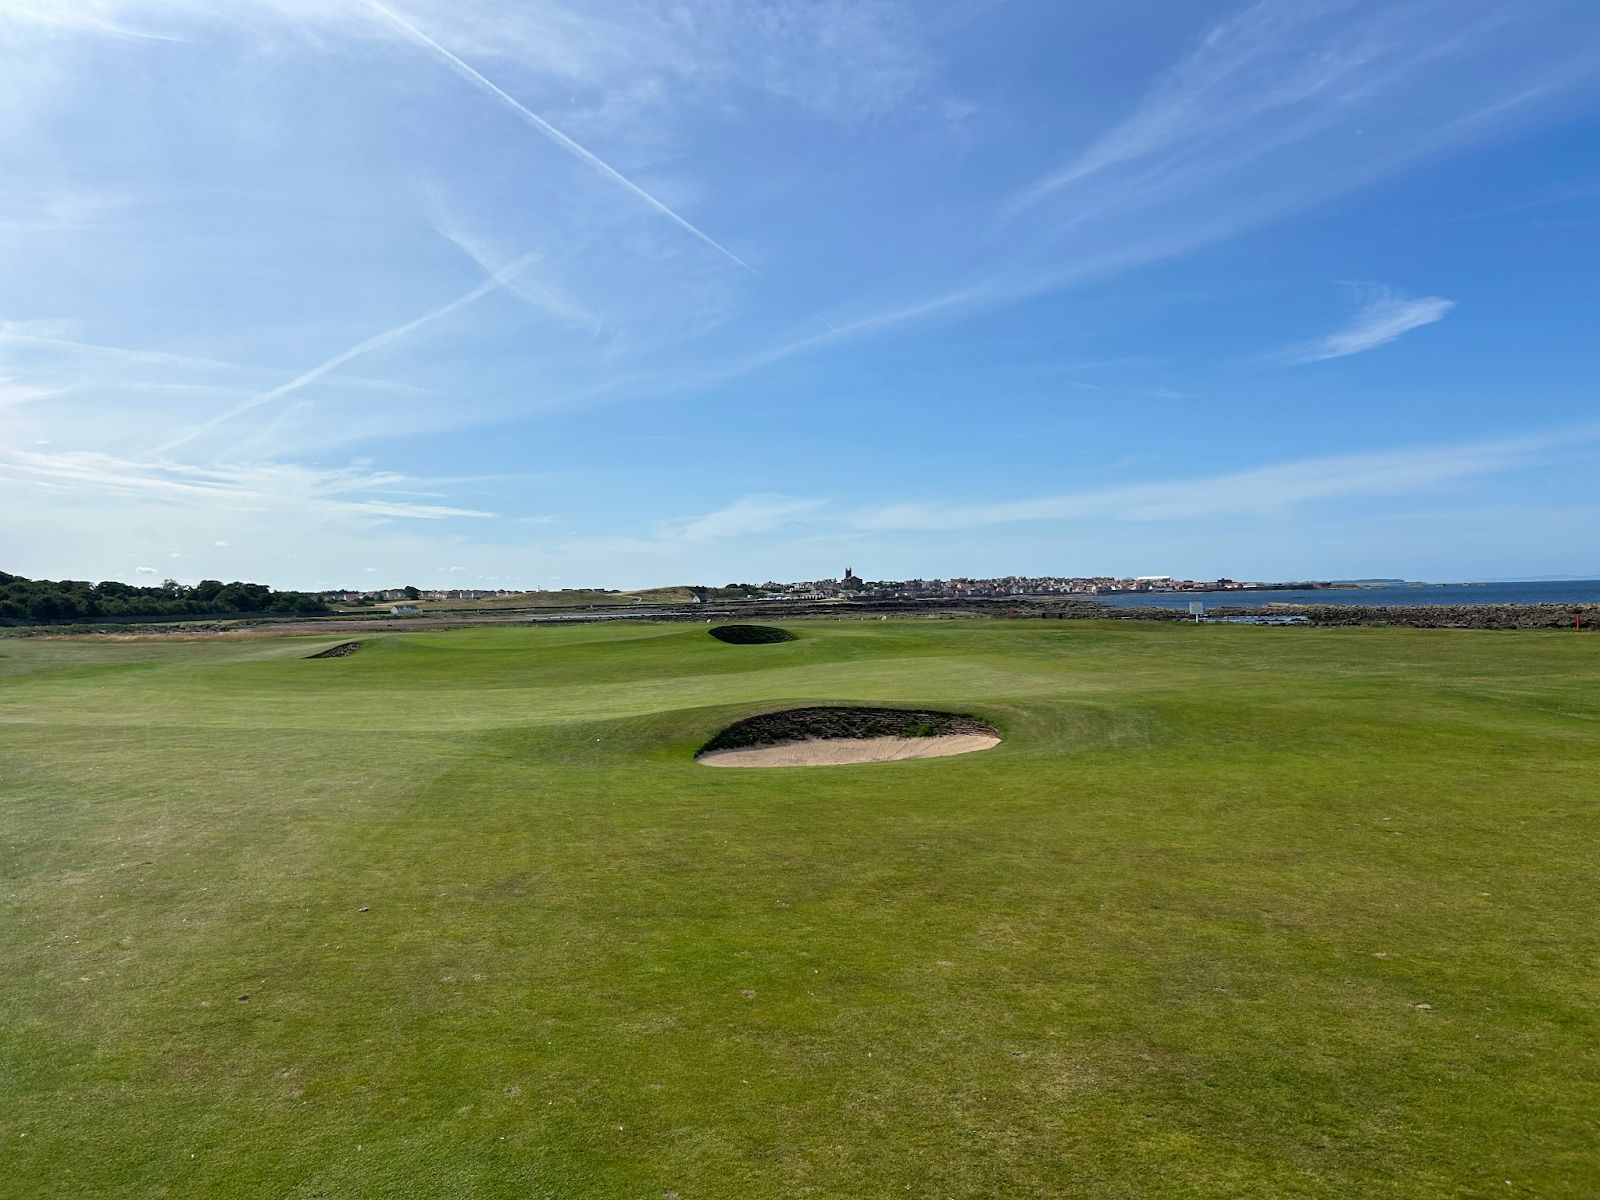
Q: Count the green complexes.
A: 1